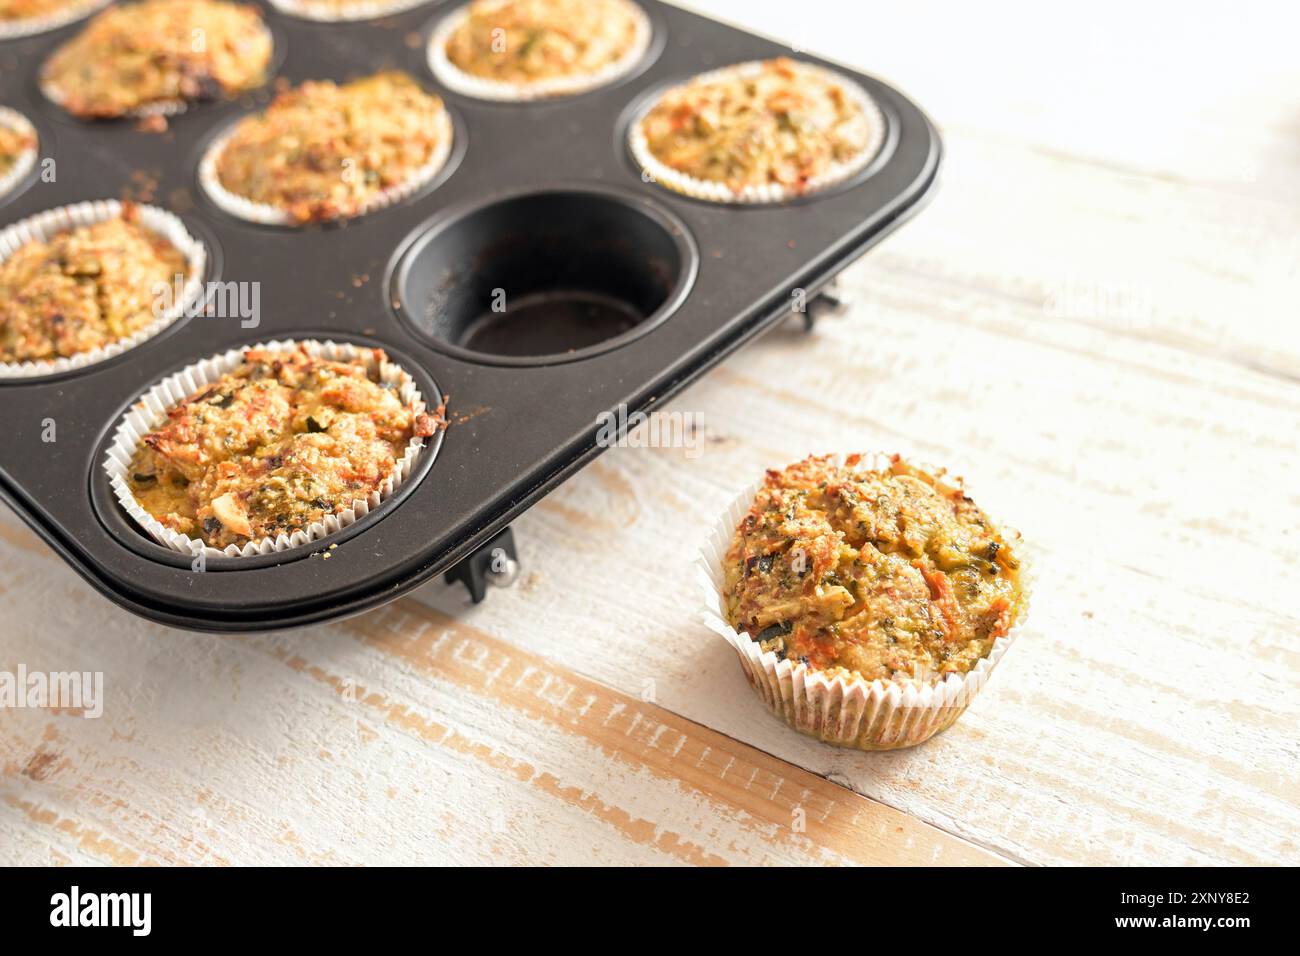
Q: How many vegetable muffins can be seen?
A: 10